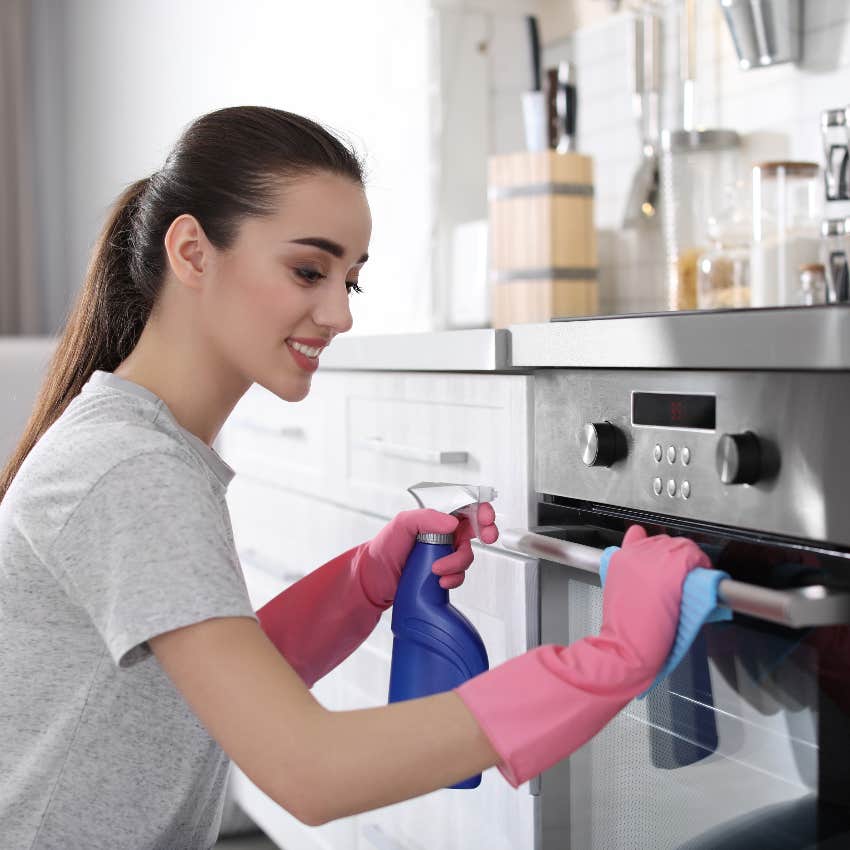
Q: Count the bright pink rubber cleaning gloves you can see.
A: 2